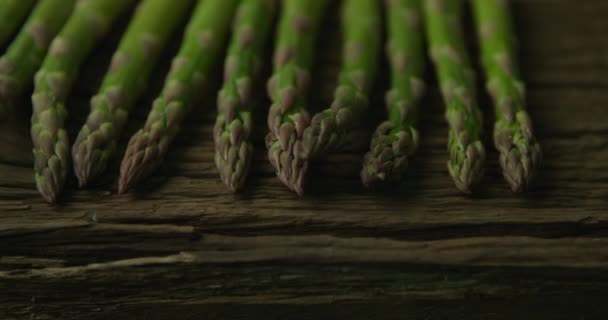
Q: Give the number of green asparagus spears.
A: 11